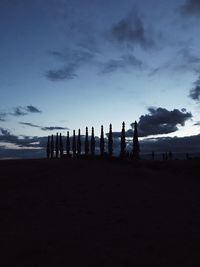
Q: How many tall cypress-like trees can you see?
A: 13